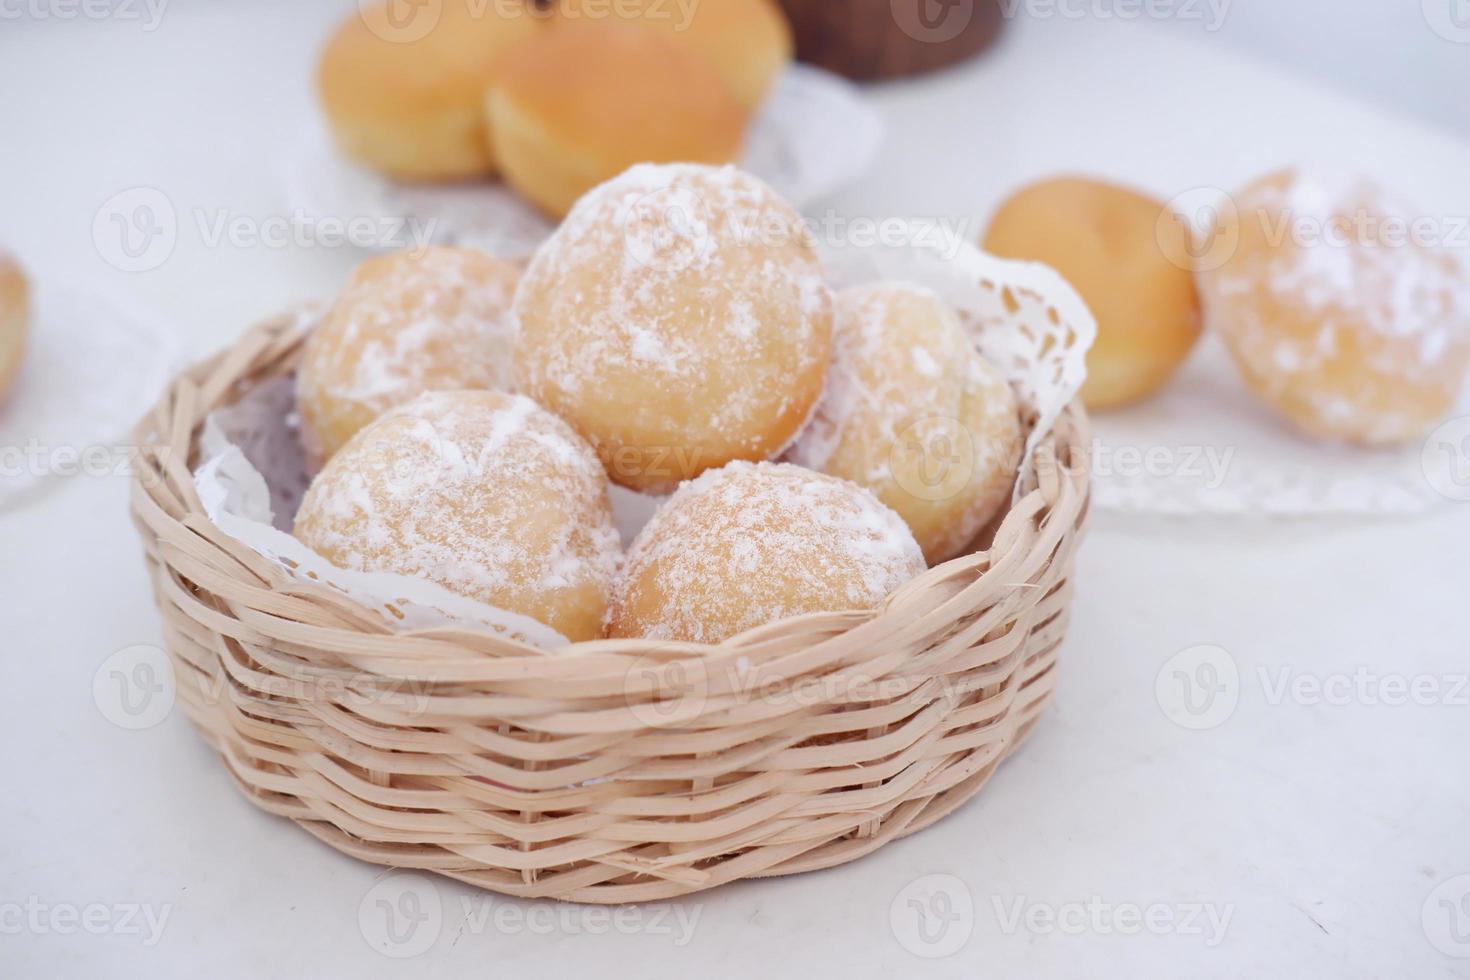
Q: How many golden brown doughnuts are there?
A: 4